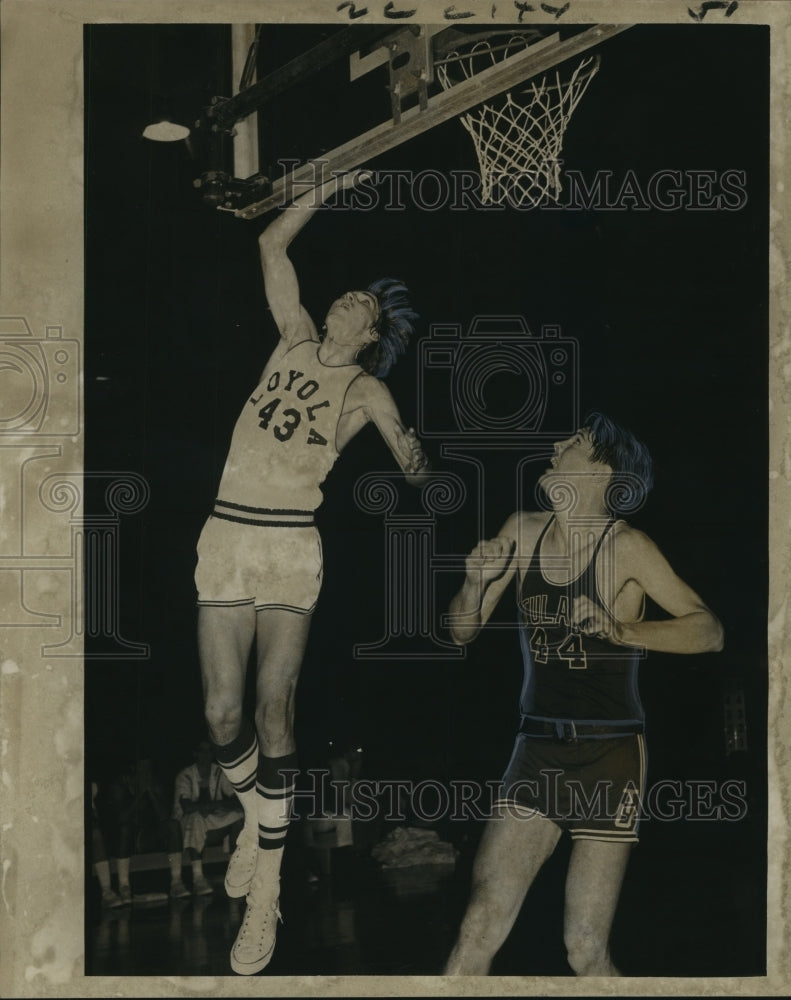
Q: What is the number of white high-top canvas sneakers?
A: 2